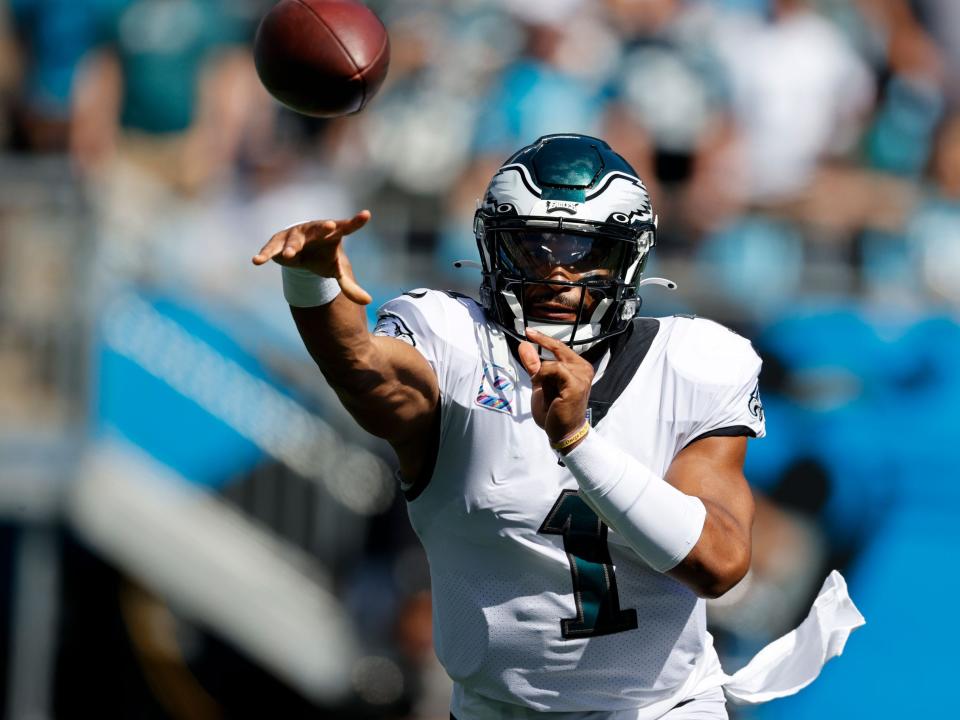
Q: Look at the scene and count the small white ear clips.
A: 2